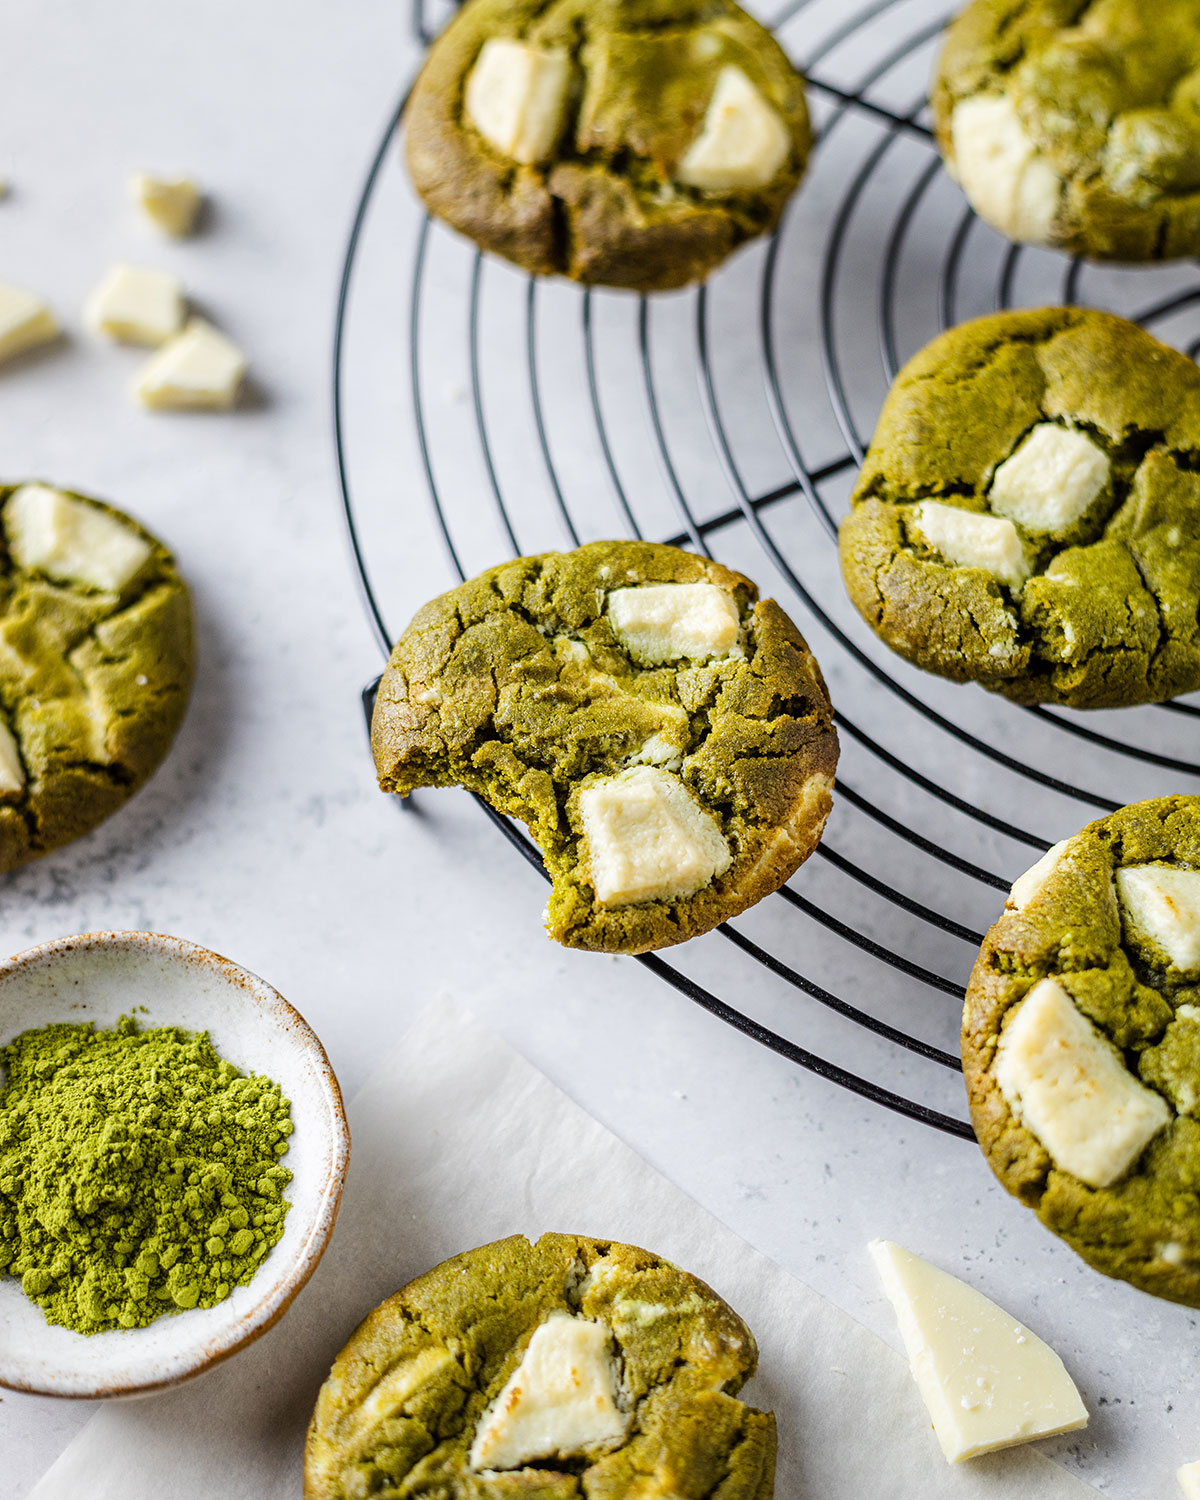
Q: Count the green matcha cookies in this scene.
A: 7